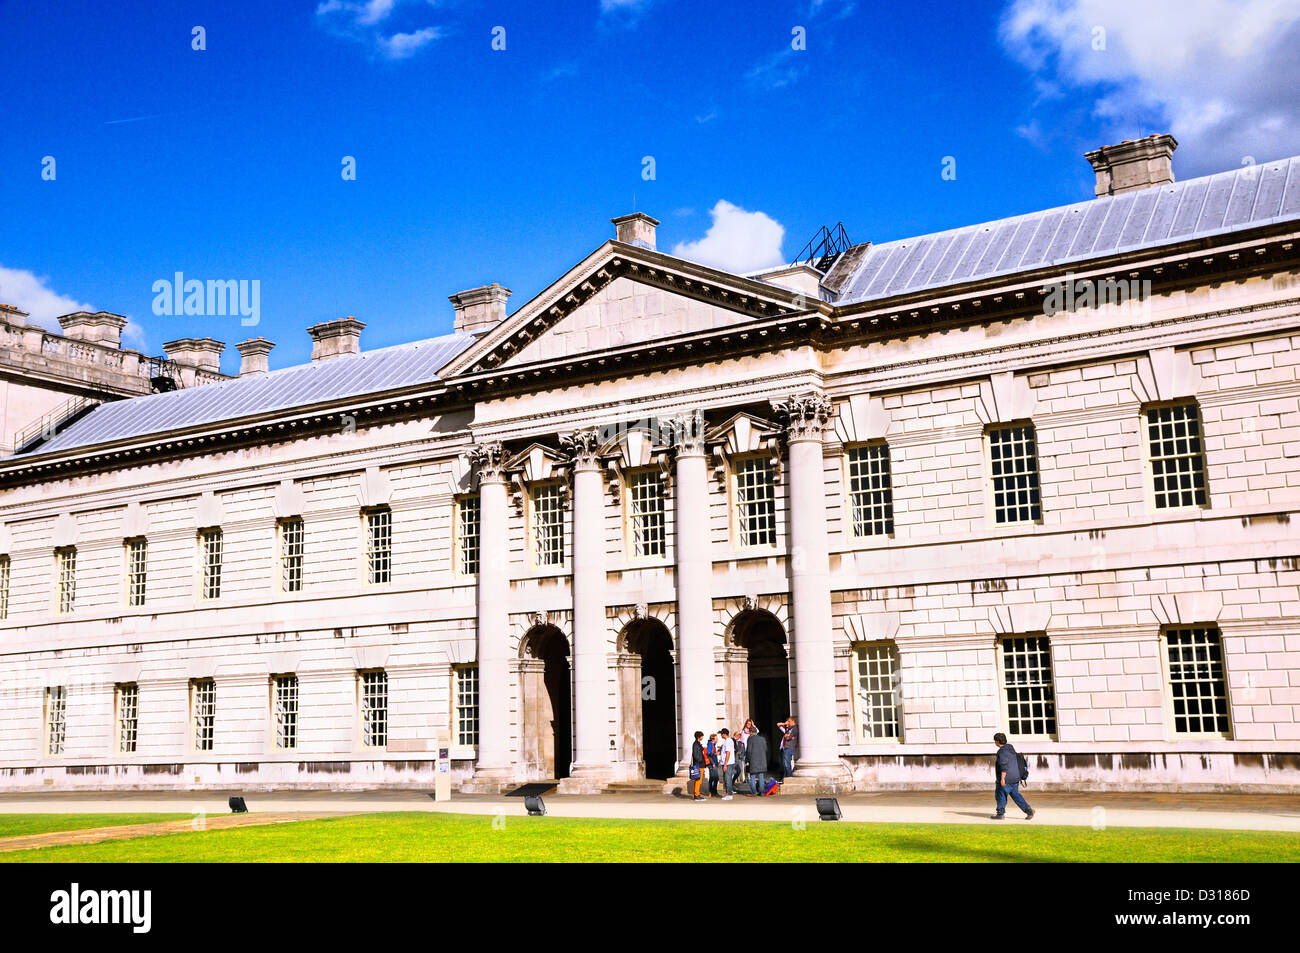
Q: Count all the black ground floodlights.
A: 3